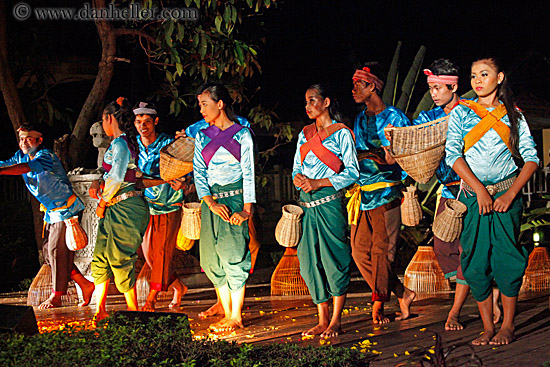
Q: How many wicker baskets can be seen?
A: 13